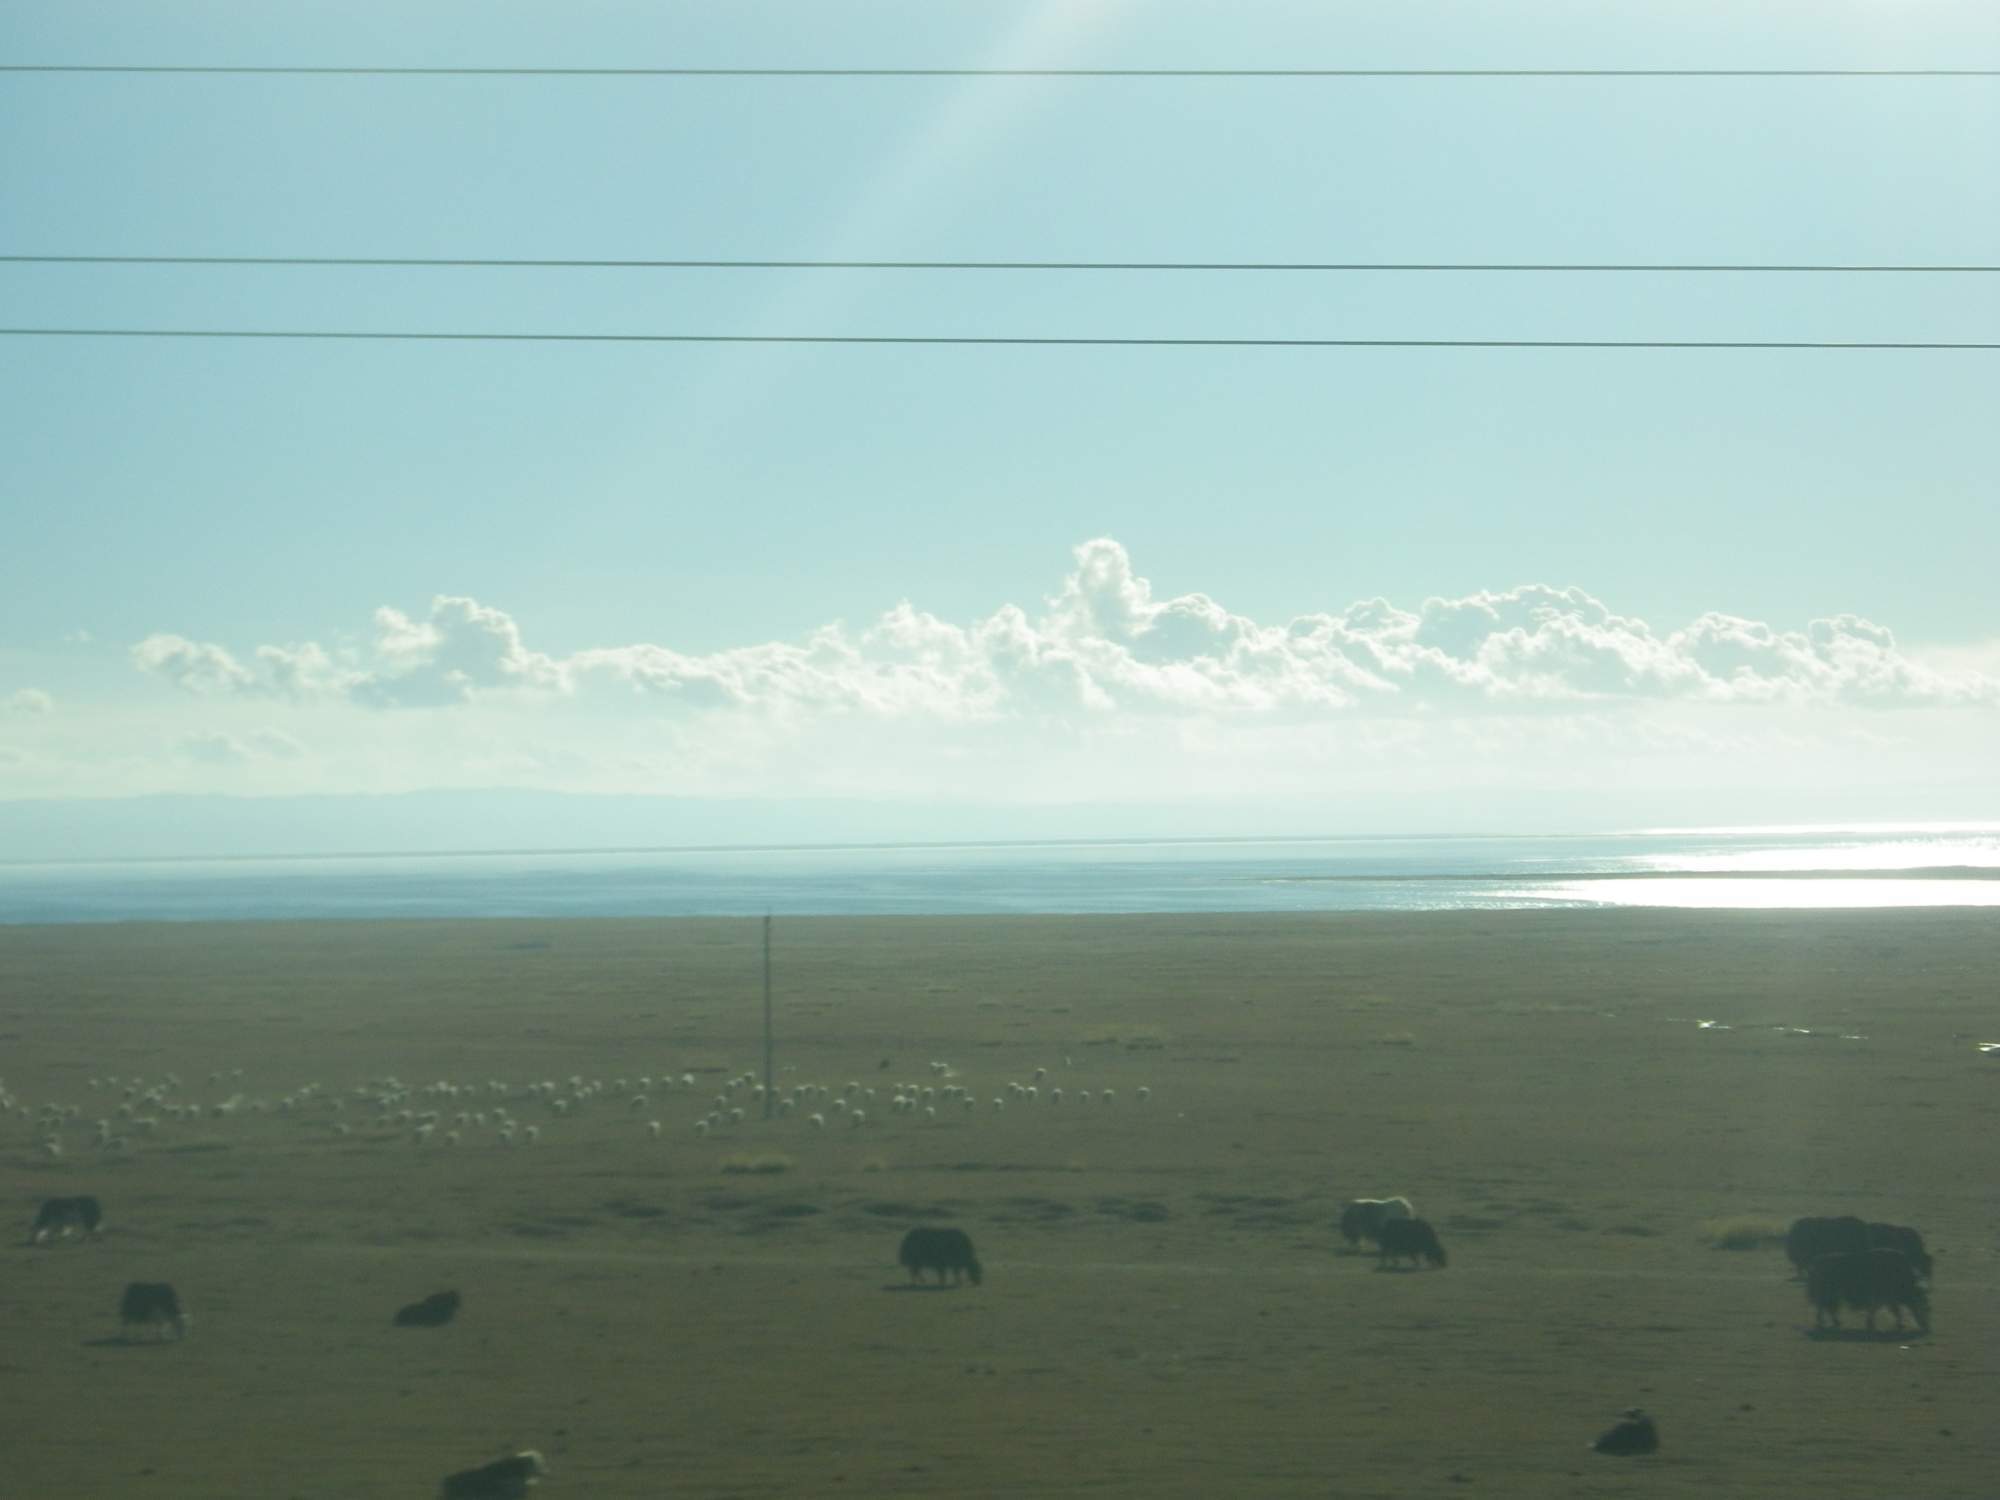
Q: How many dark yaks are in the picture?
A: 11